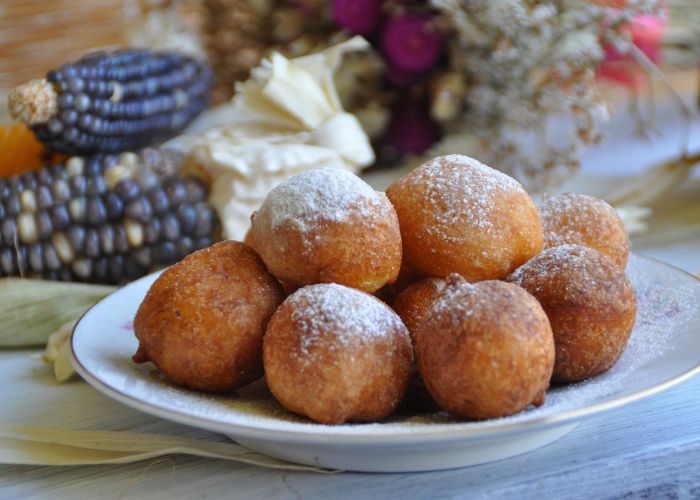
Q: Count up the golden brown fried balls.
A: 8